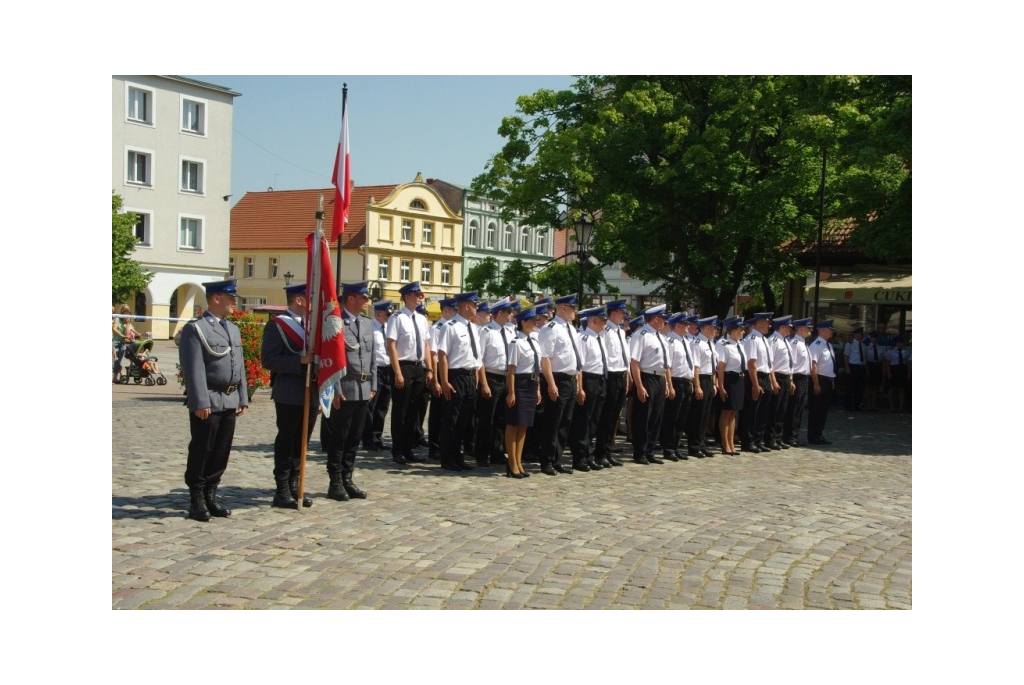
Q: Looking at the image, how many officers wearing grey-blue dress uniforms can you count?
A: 3